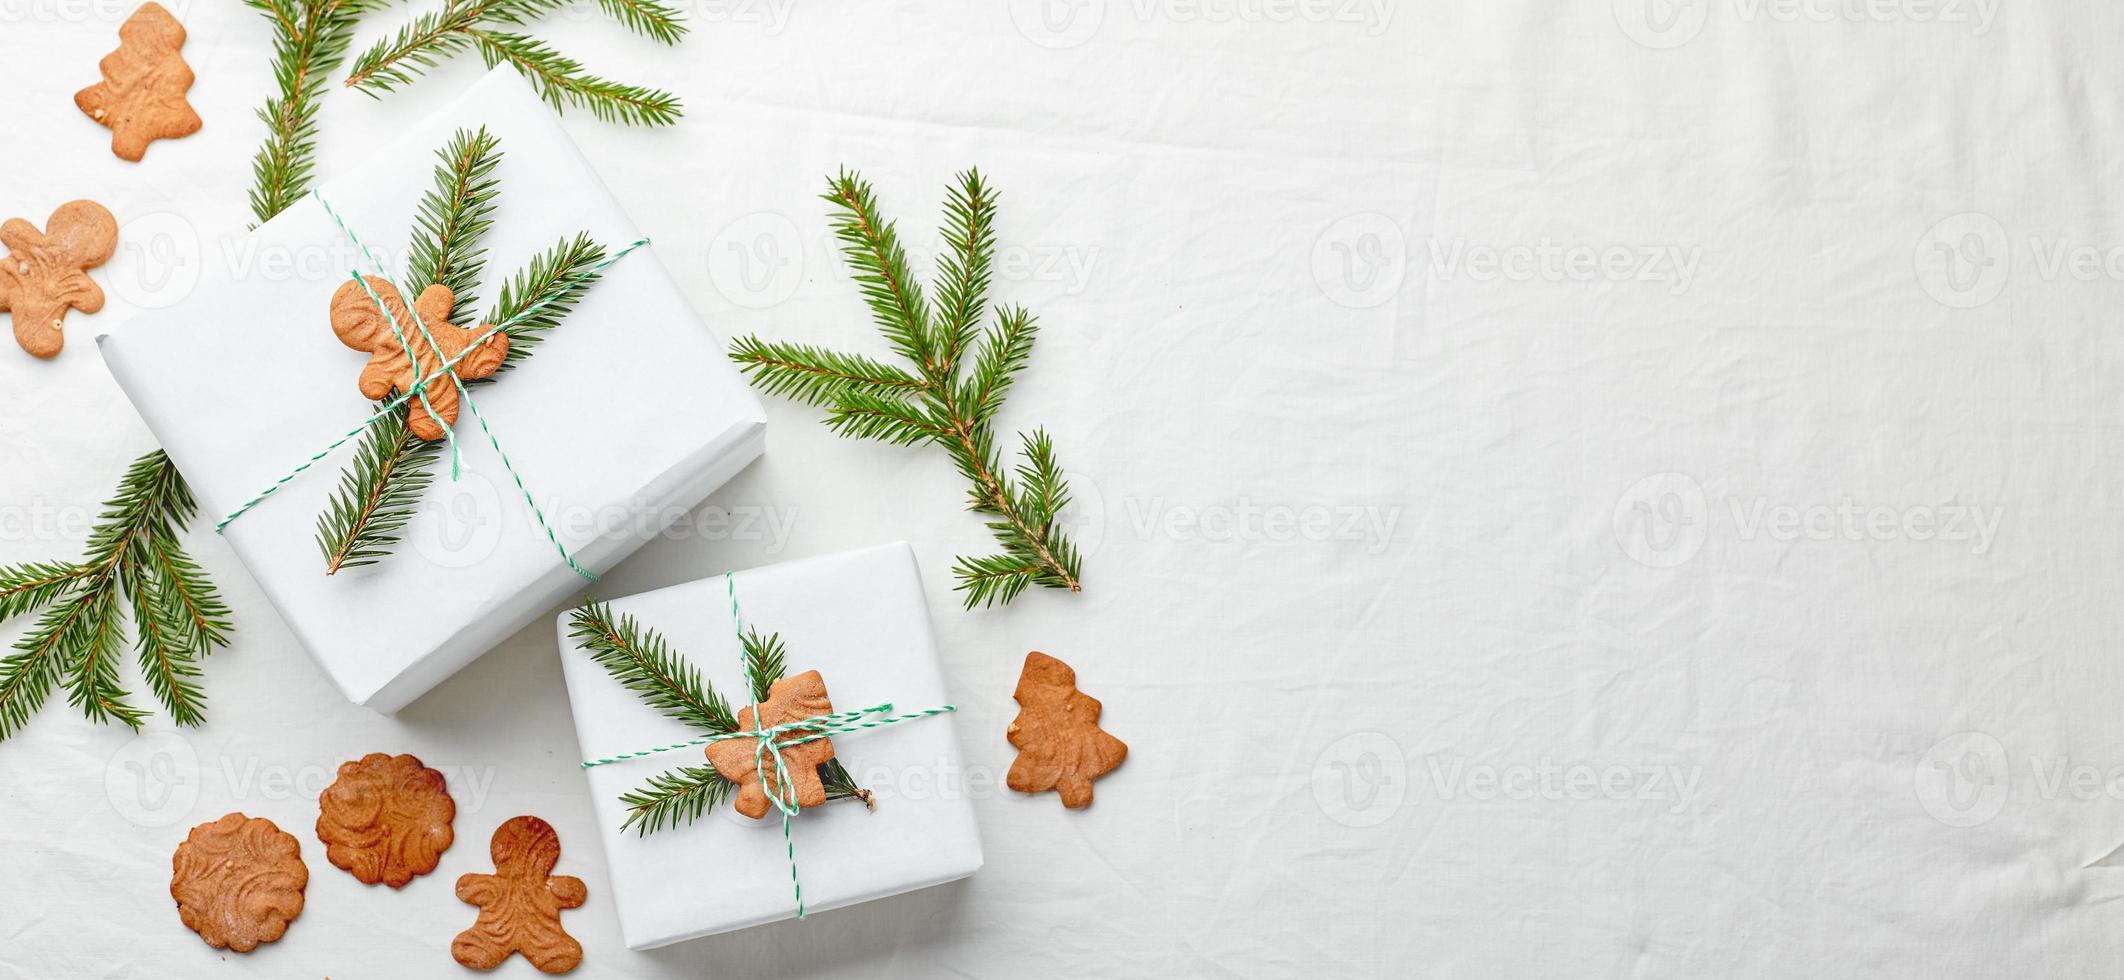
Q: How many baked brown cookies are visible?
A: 8